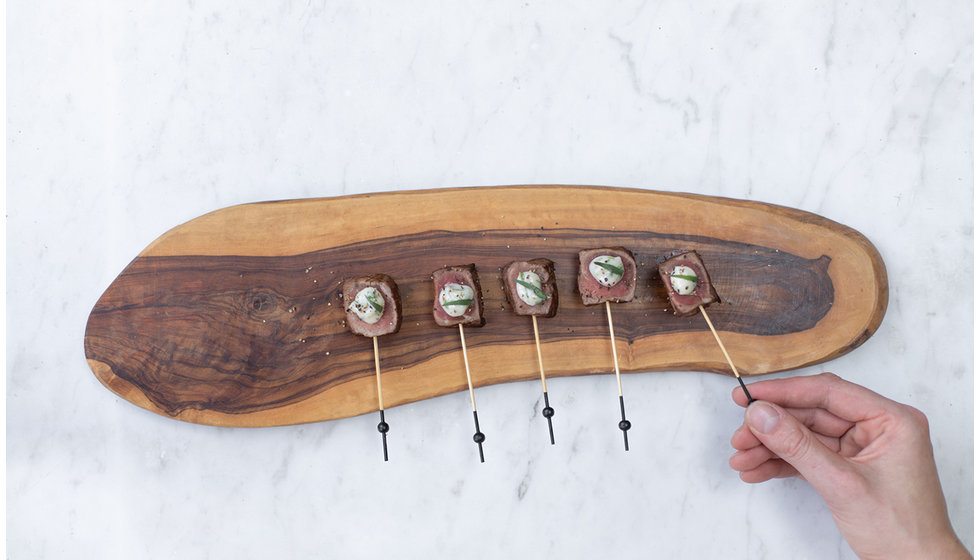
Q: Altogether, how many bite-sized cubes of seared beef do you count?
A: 5